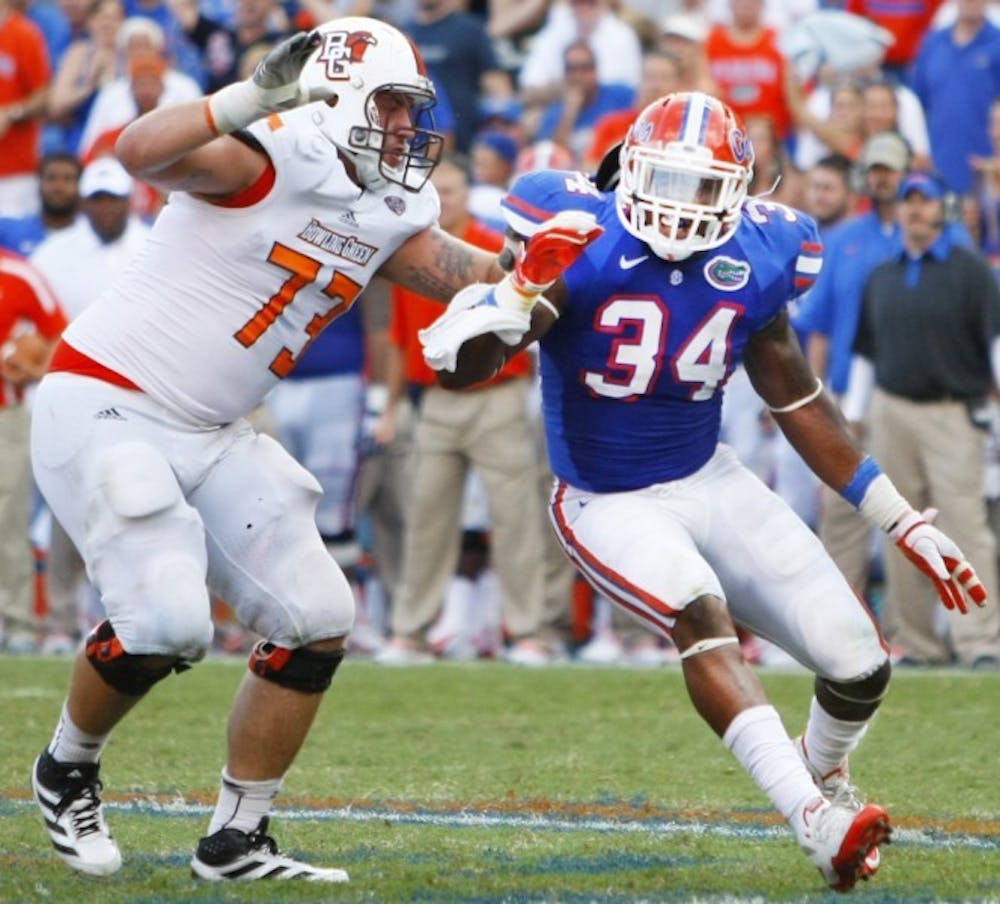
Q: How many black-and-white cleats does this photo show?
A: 2